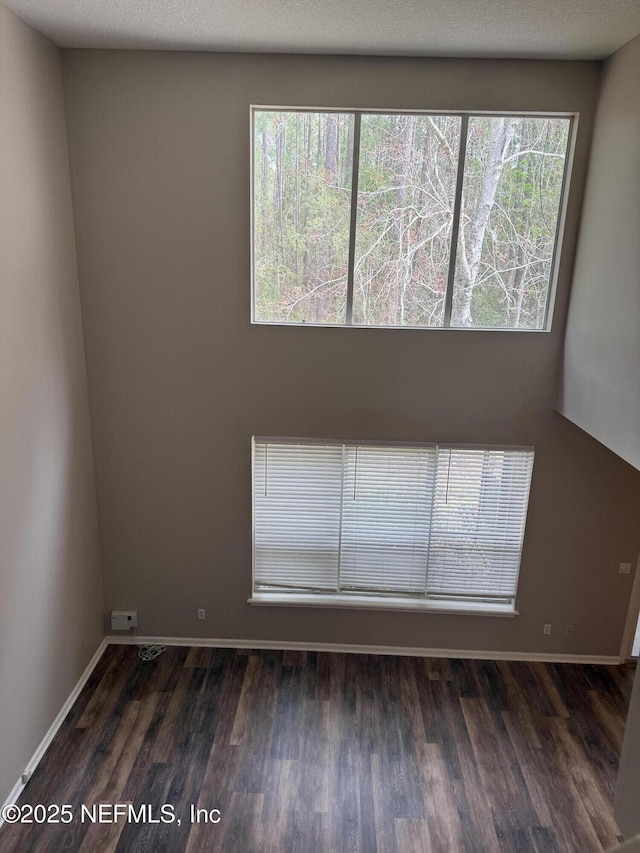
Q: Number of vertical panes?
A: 6